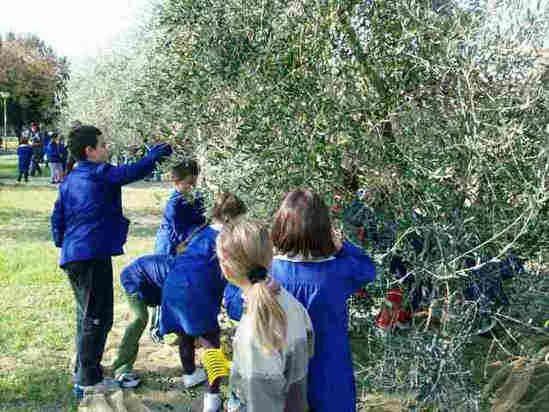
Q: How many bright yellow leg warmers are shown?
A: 1